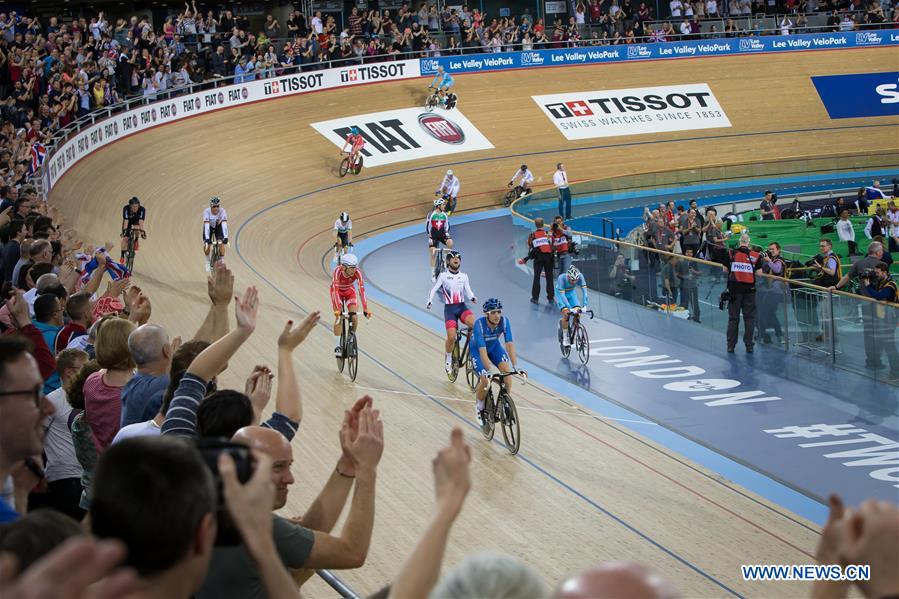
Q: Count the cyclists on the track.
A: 12